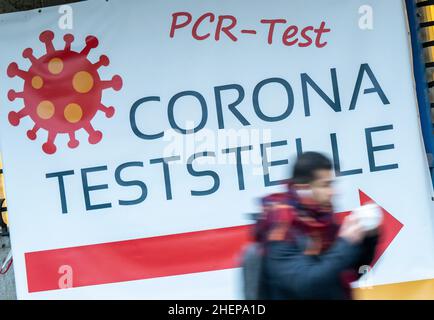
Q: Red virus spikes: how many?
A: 14